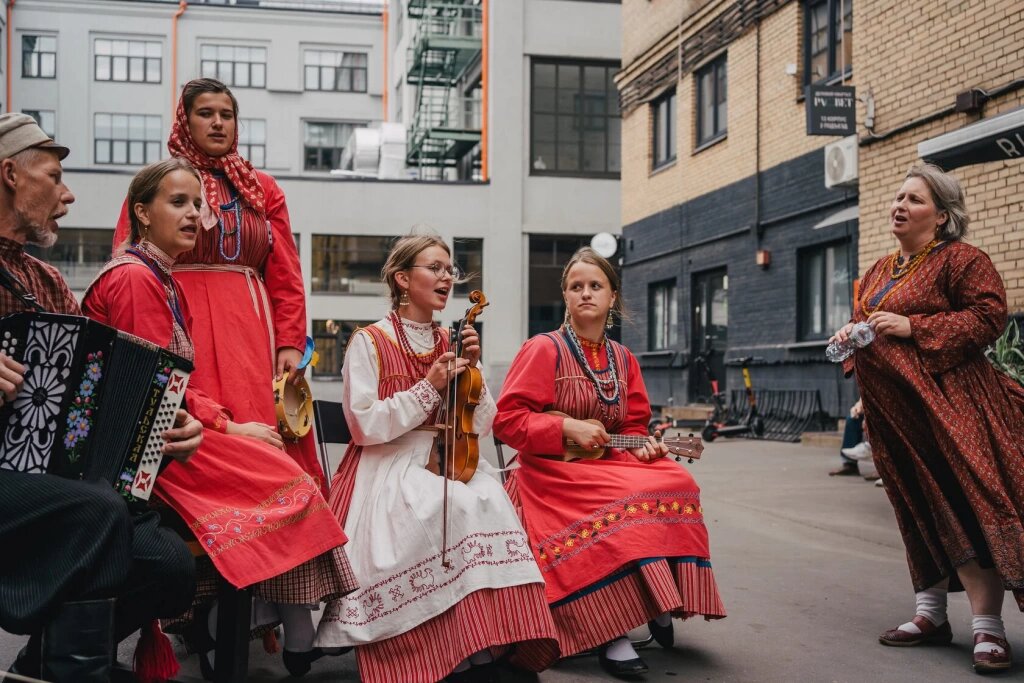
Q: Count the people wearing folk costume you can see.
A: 6